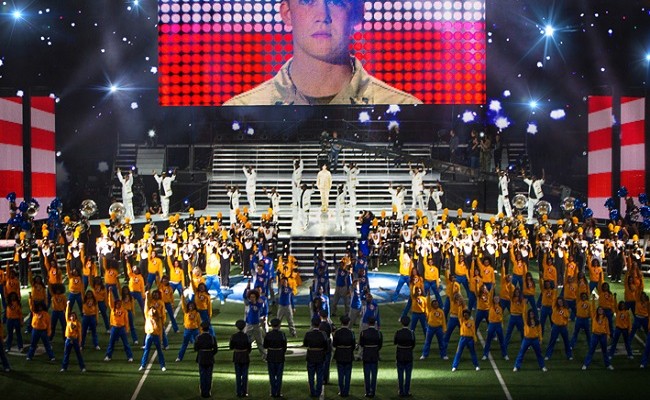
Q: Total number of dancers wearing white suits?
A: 14